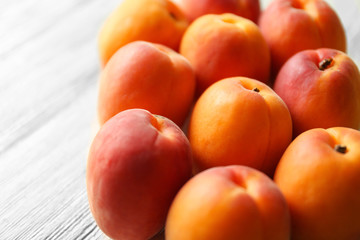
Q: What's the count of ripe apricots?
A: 10